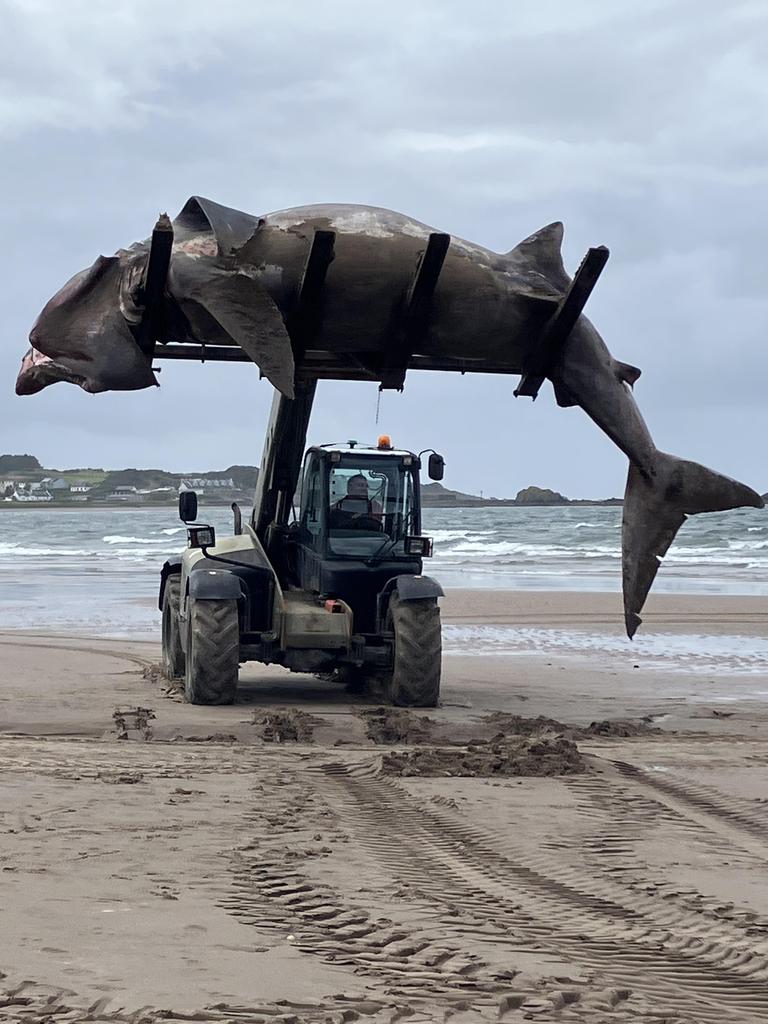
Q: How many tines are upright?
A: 4